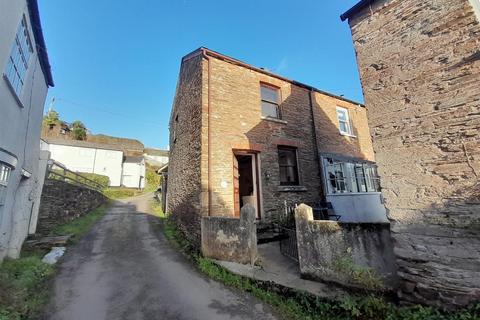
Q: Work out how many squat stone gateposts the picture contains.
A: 2